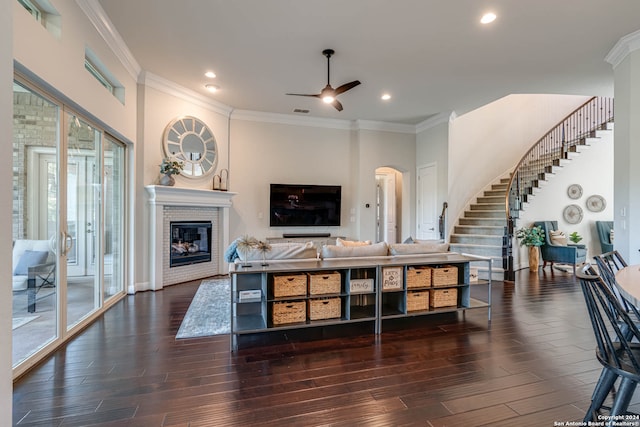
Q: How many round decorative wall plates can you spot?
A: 3